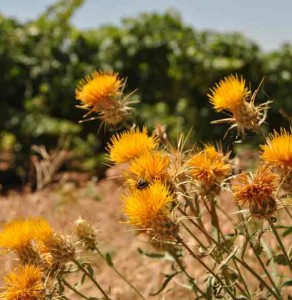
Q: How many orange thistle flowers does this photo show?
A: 11